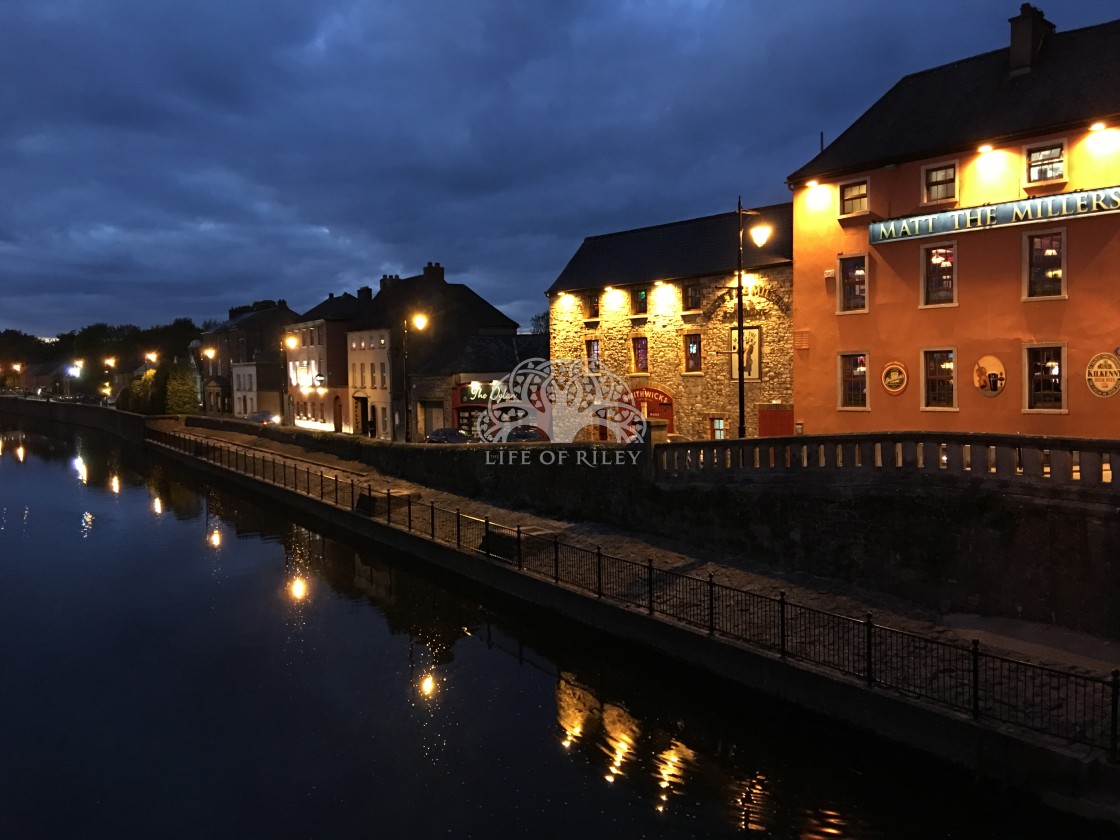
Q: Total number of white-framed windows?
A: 9